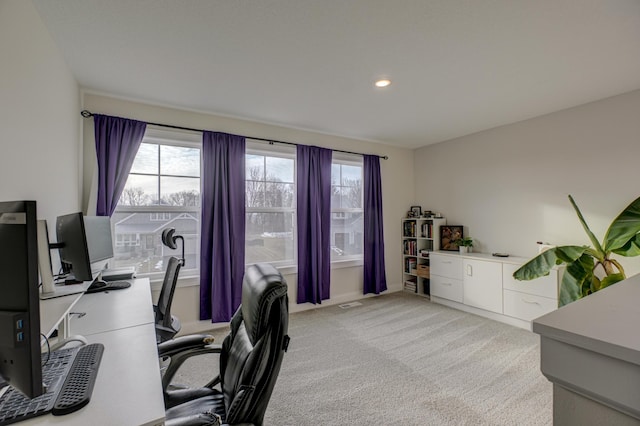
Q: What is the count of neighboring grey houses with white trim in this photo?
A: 2